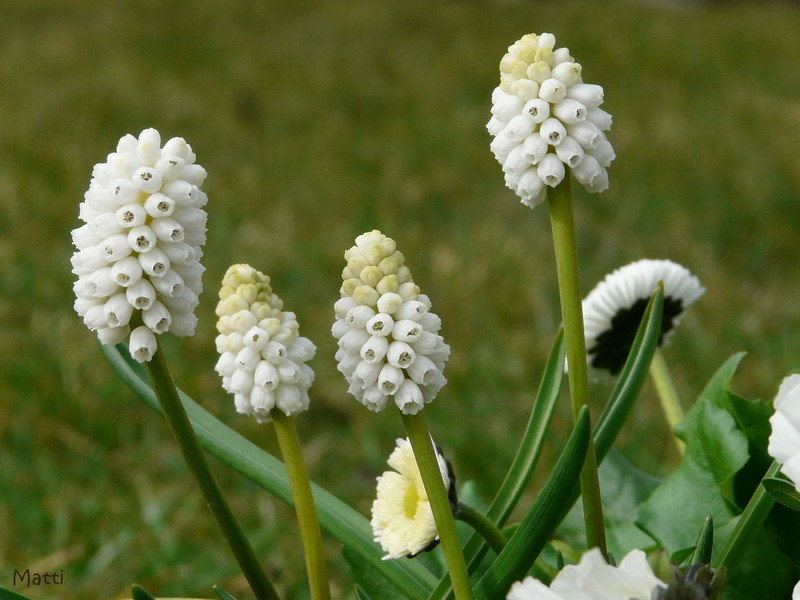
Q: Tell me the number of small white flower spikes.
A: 4